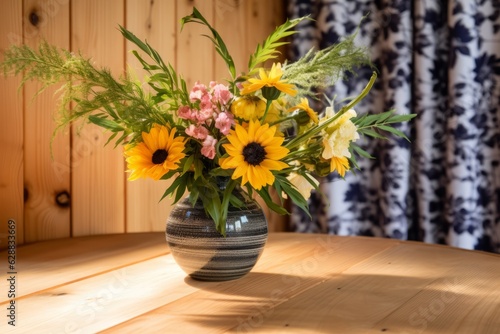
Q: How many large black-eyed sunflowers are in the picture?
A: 2